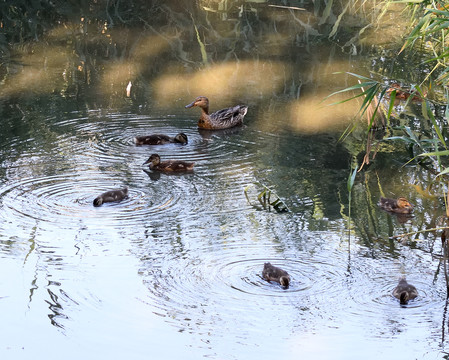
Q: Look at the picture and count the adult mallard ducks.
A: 1